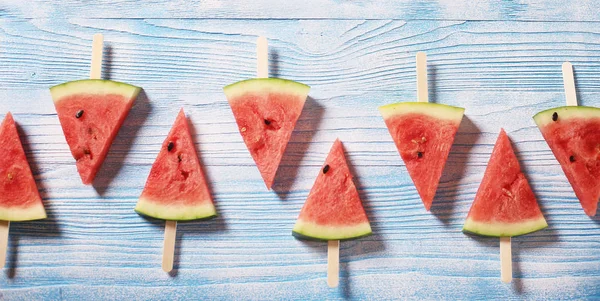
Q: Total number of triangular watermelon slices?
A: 8